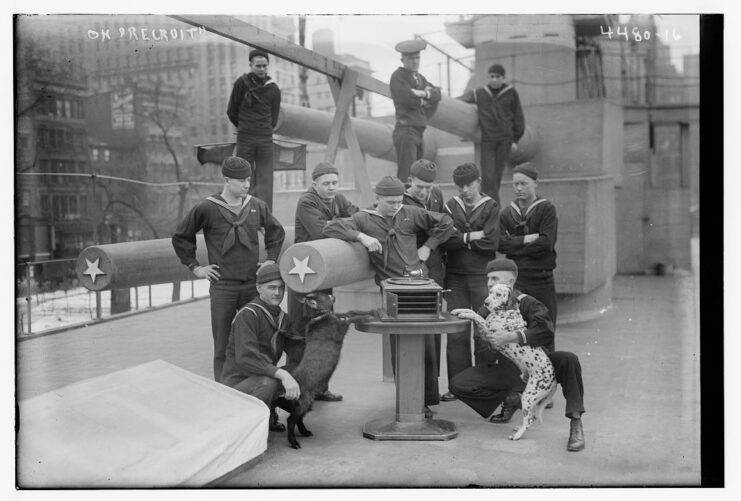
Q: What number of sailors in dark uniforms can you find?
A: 11